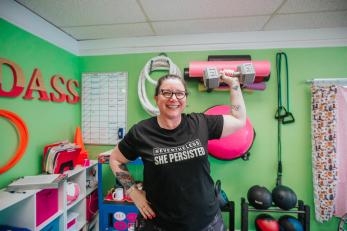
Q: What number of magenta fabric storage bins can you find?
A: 2